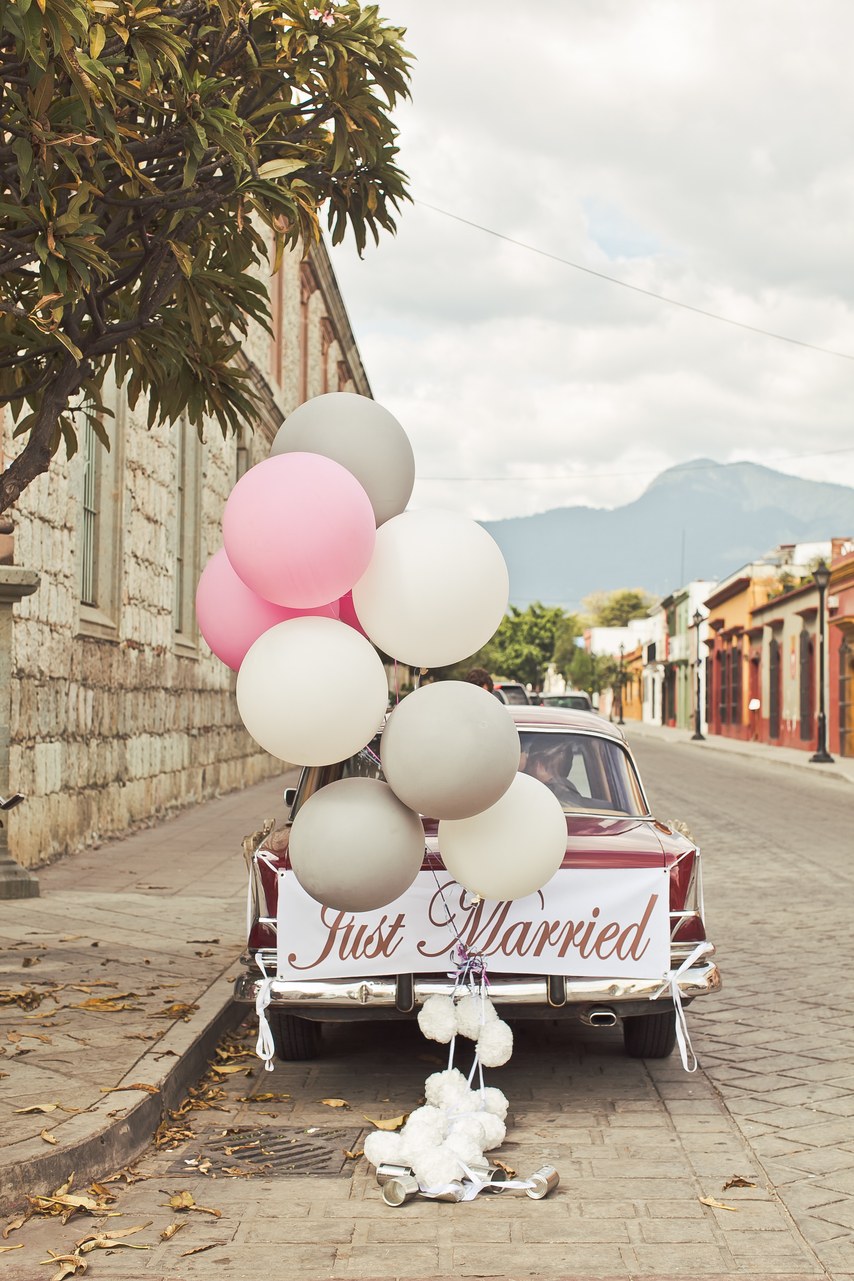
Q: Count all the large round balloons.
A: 9